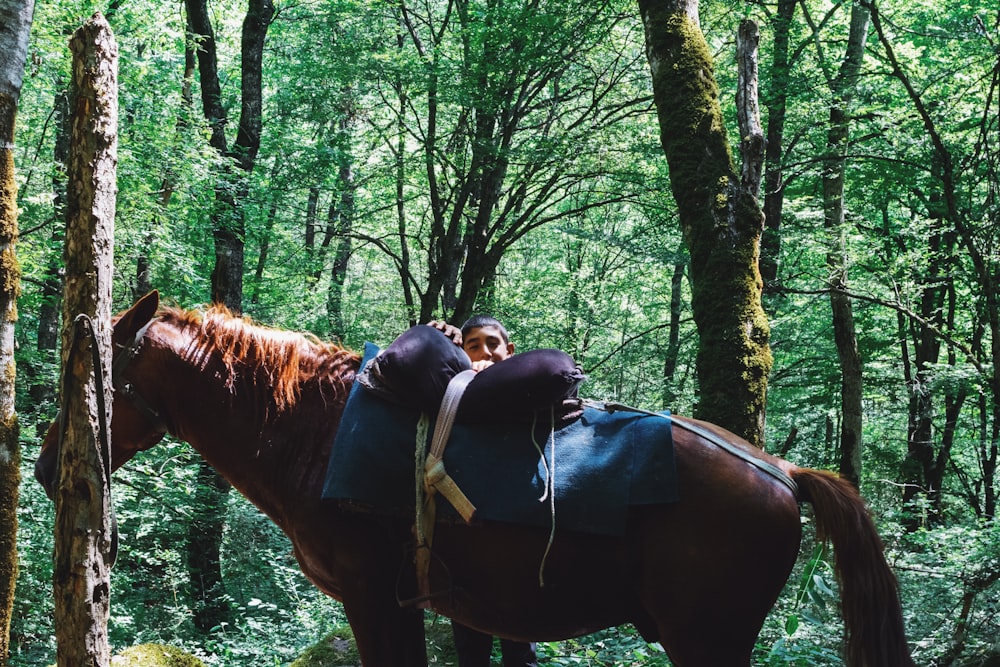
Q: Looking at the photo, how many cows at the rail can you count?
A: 0